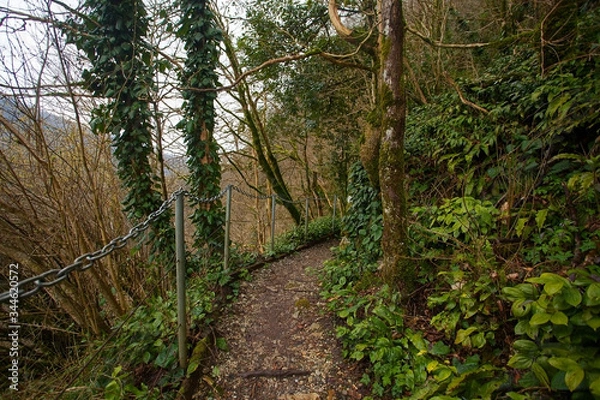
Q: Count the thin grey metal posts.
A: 5